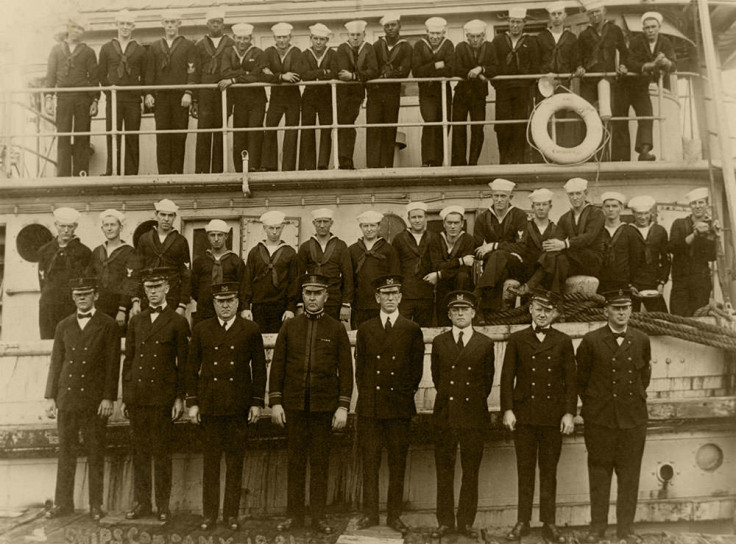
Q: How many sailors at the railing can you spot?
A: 15